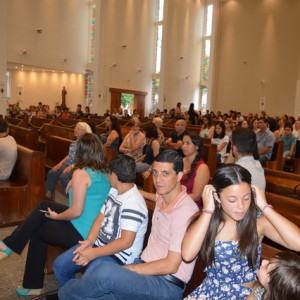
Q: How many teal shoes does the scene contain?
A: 2